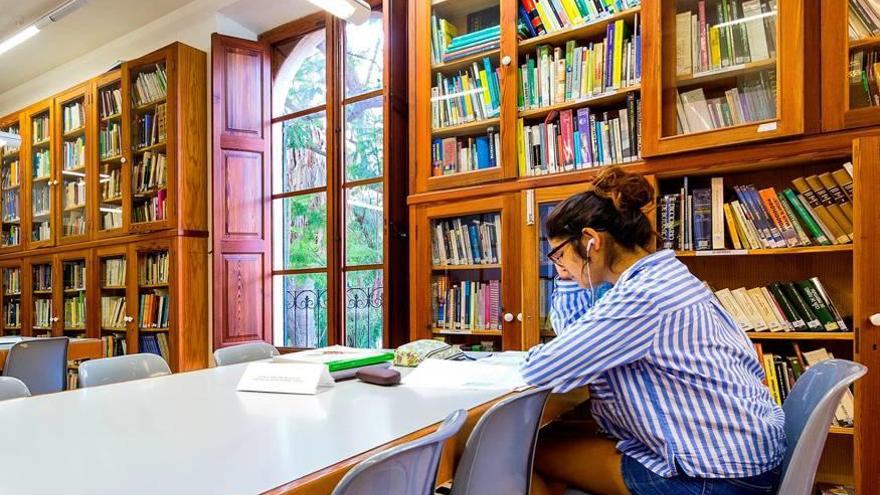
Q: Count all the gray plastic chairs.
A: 7